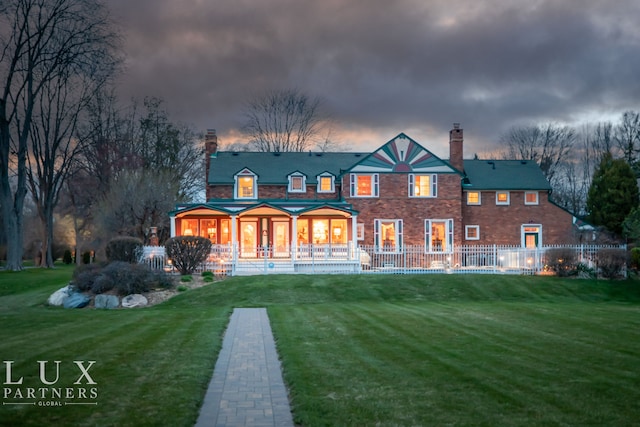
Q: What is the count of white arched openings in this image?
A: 3